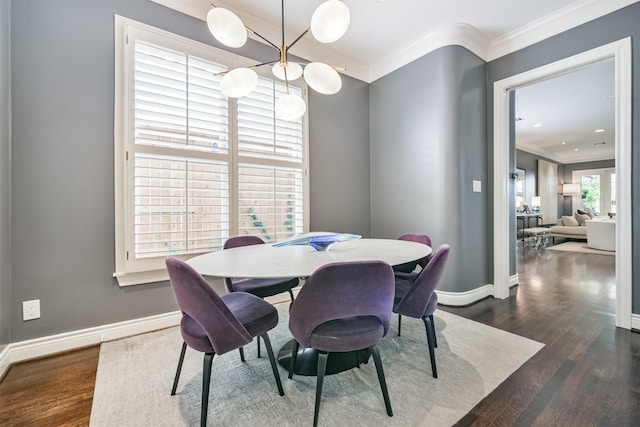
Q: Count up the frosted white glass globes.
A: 6